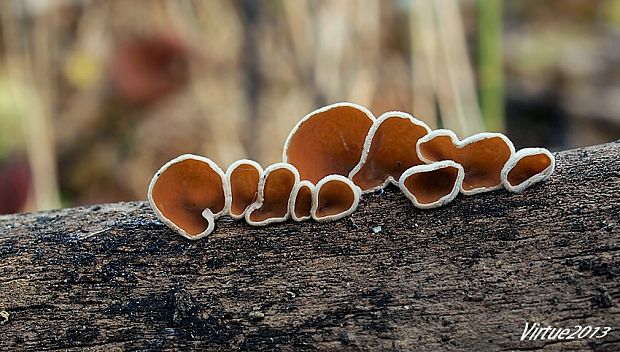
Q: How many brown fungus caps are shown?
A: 10